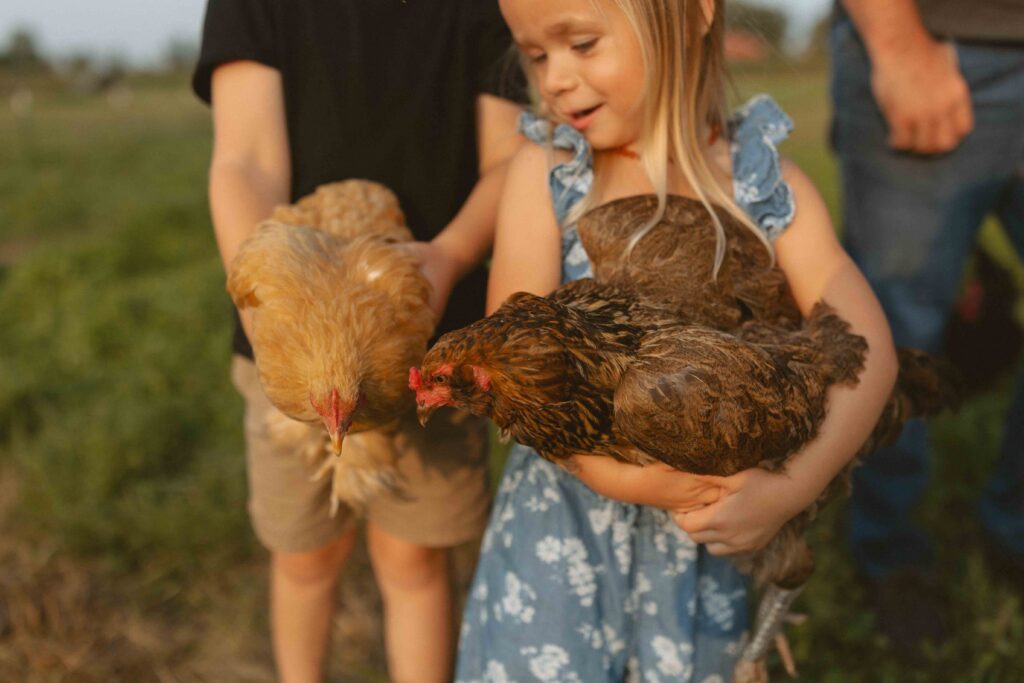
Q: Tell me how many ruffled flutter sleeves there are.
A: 2